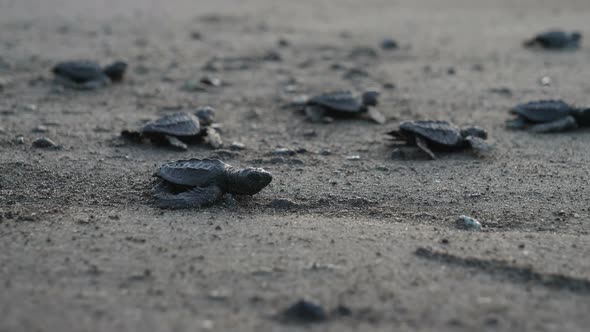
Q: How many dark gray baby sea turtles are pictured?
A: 7